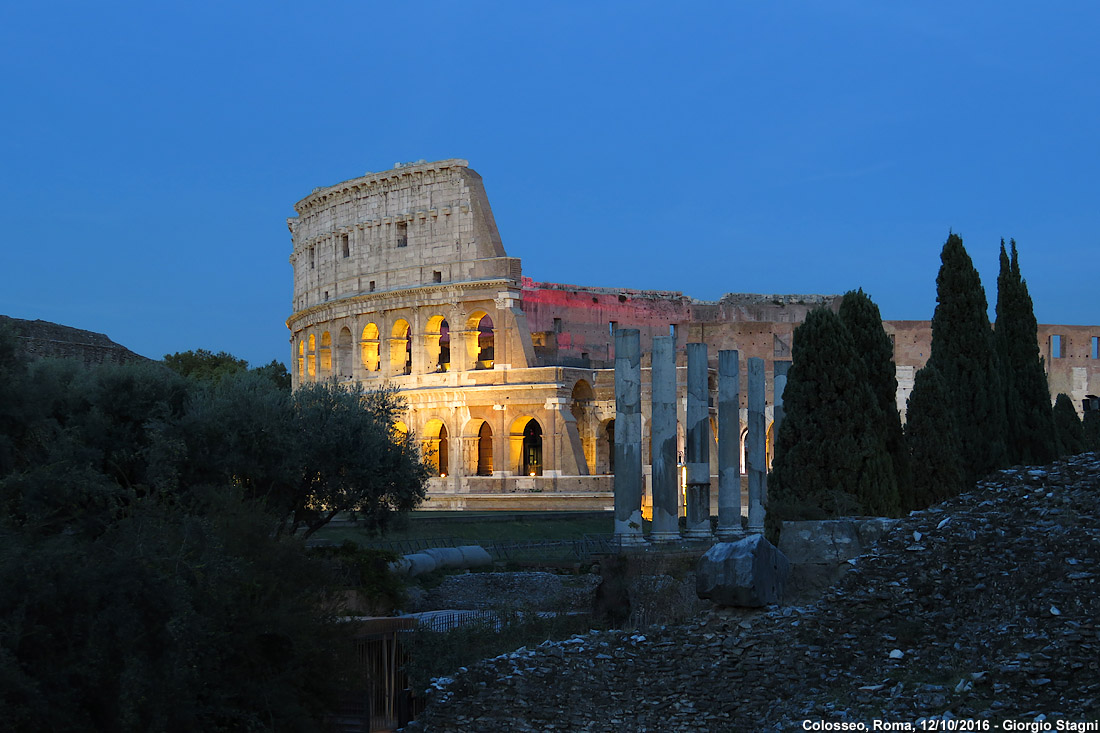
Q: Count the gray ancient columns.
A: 6